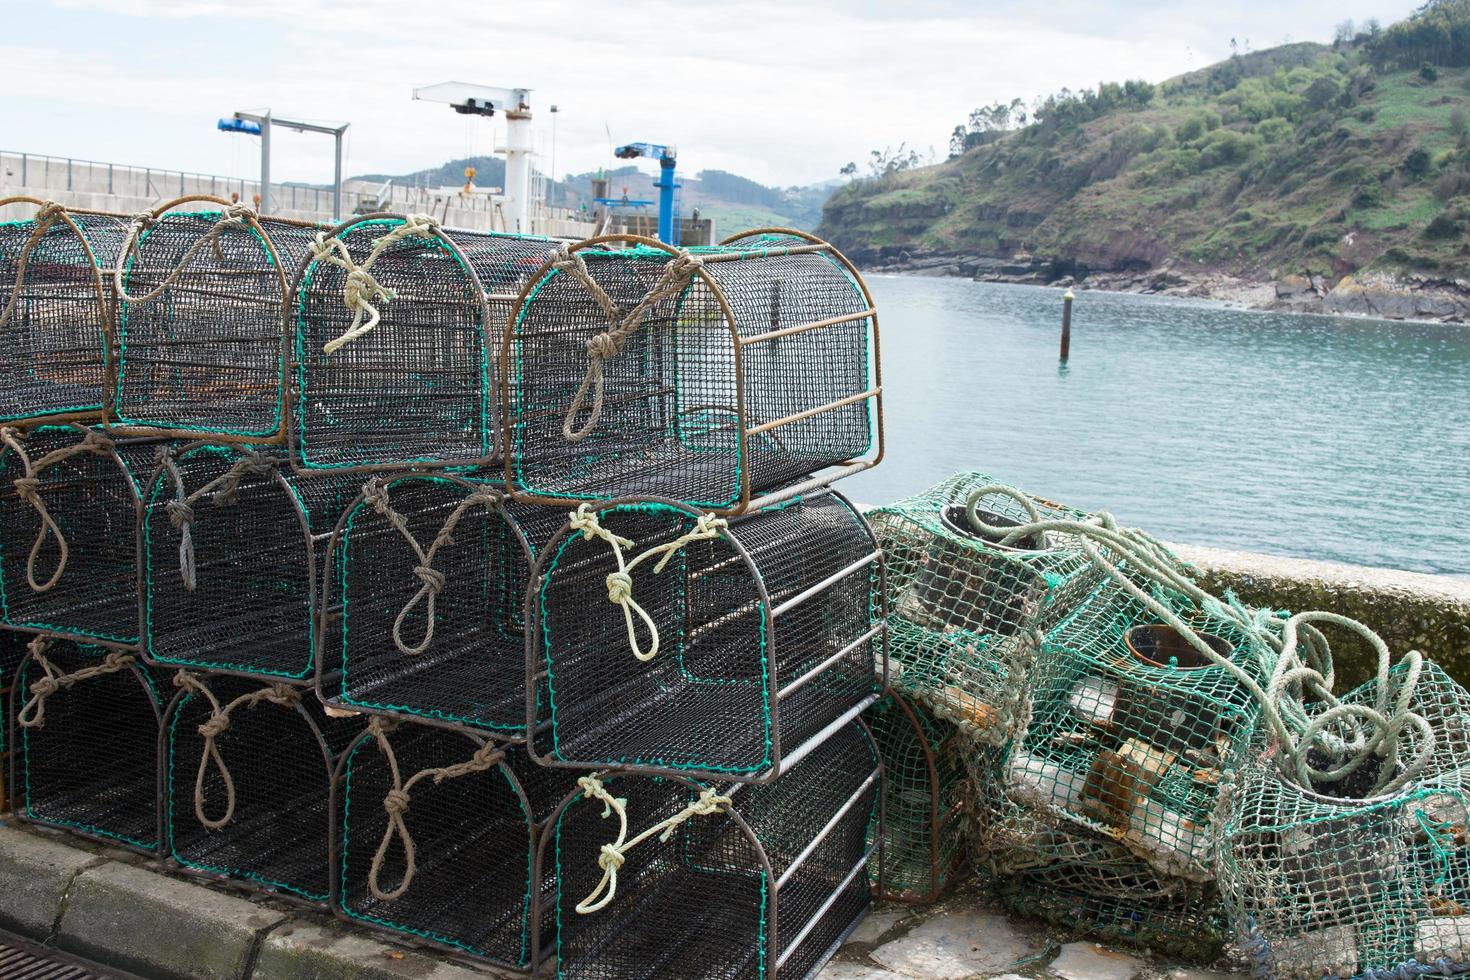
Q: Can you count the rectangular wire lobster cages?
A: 12